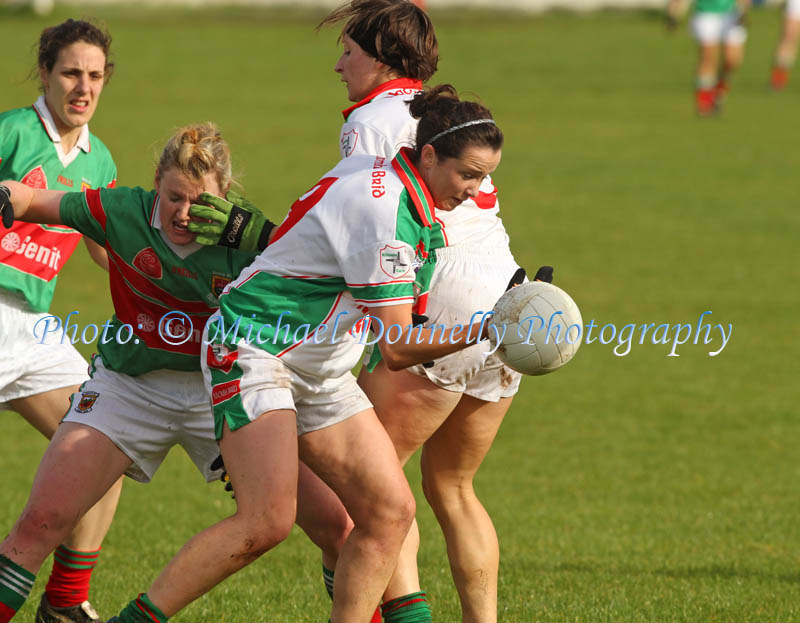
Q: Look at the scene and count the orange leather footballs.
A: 0